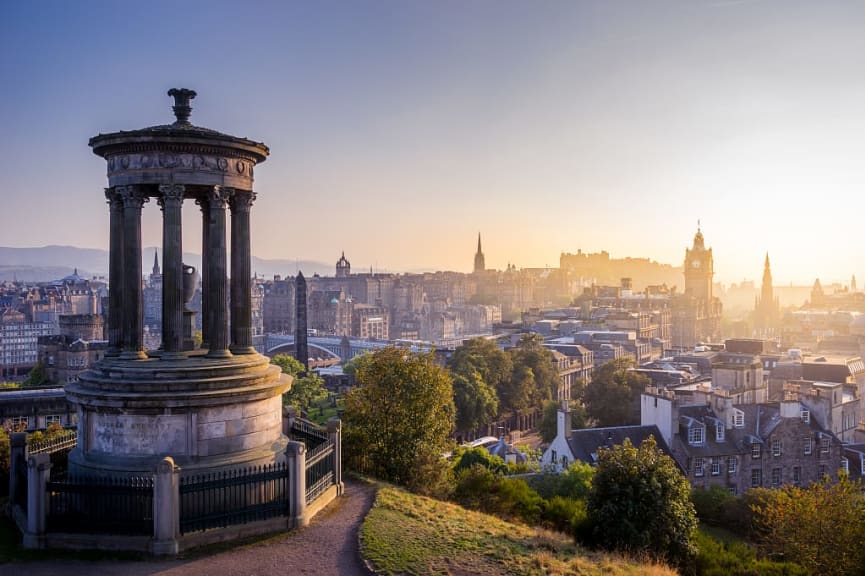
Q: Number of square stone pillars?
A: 6